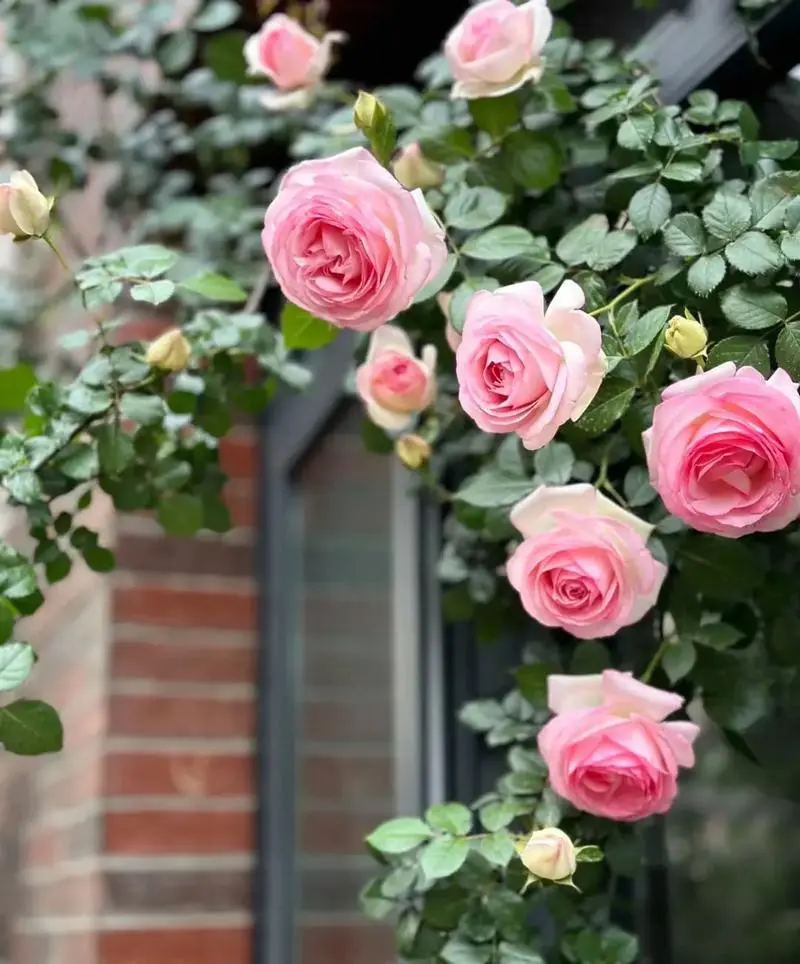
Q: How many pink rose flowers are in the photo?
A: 8